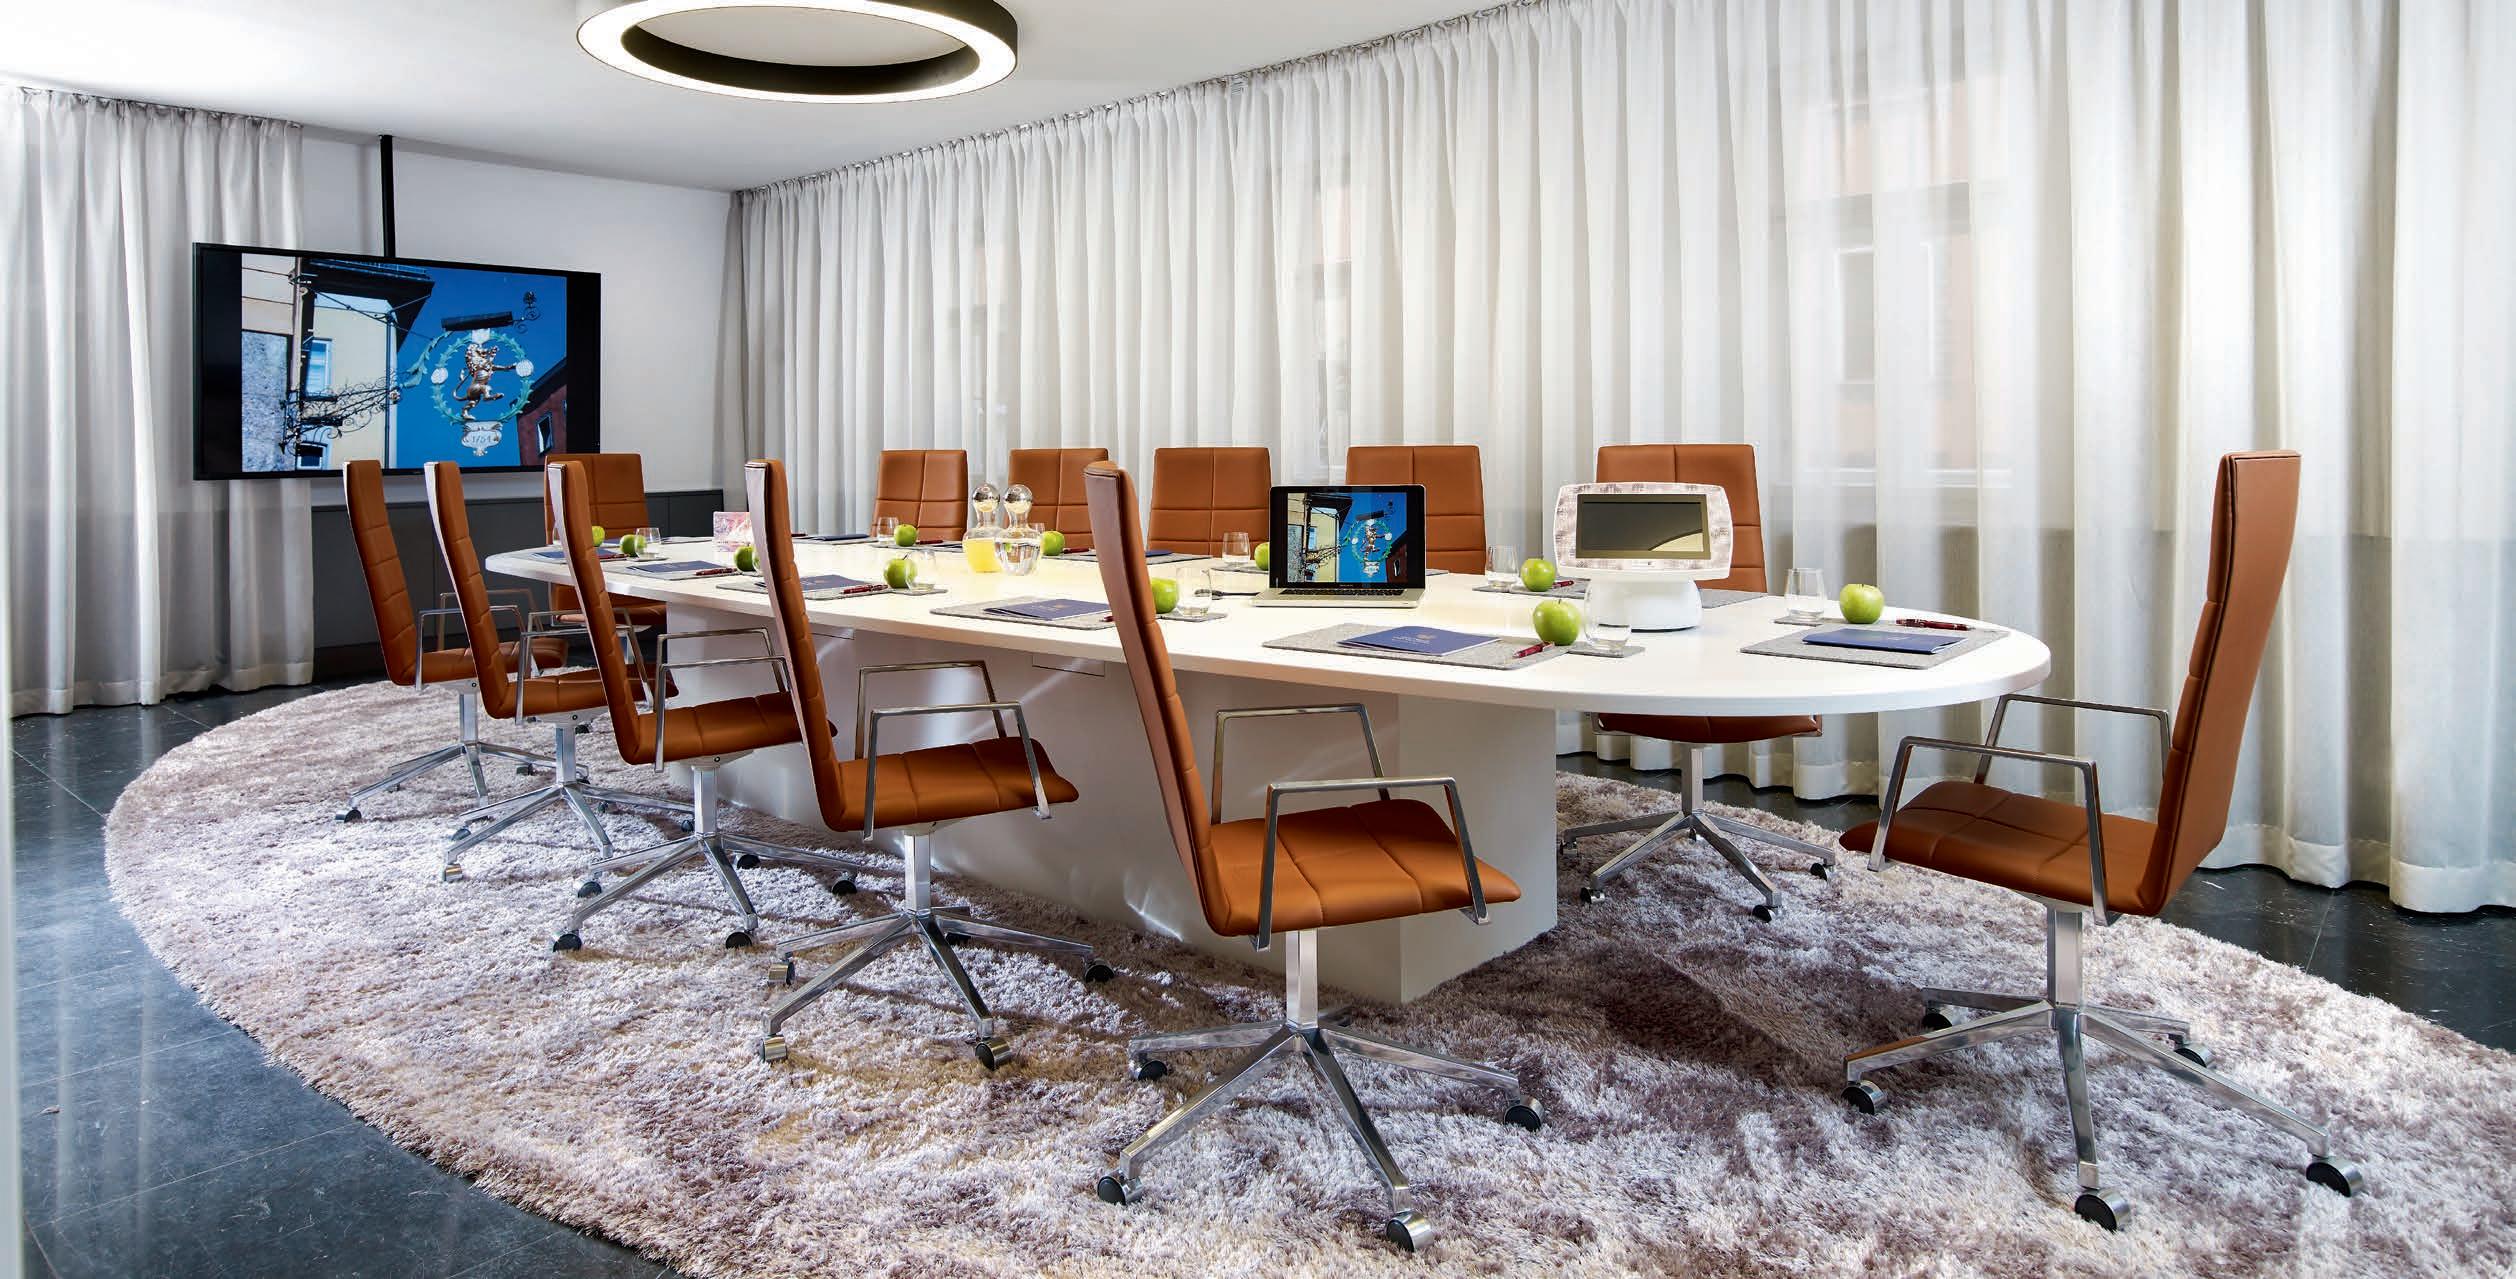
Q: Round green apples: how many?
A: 11